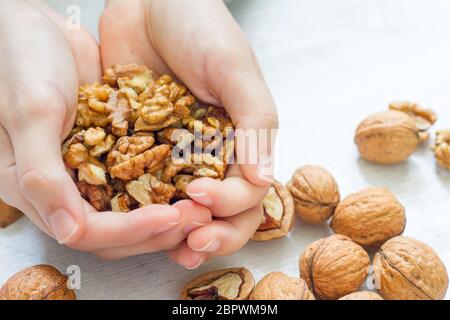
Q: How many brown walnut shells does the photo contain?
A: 11